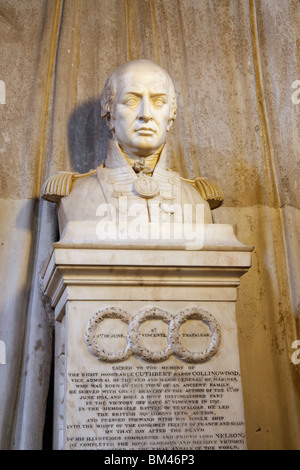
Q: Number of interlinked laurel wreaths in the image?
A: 3